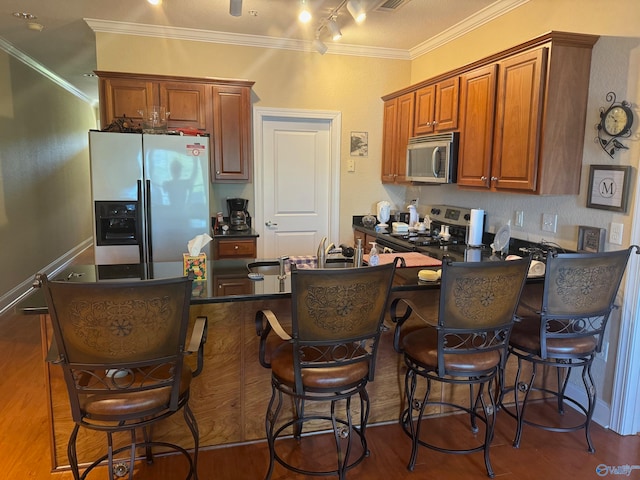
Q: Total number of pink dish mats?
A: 1